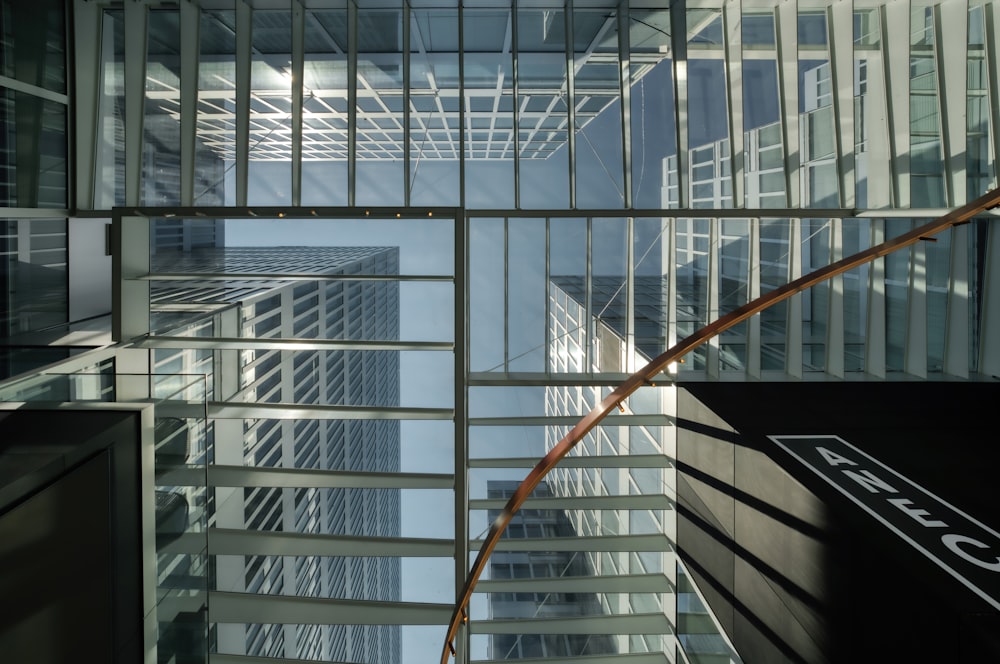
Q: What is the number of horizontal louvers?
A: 14